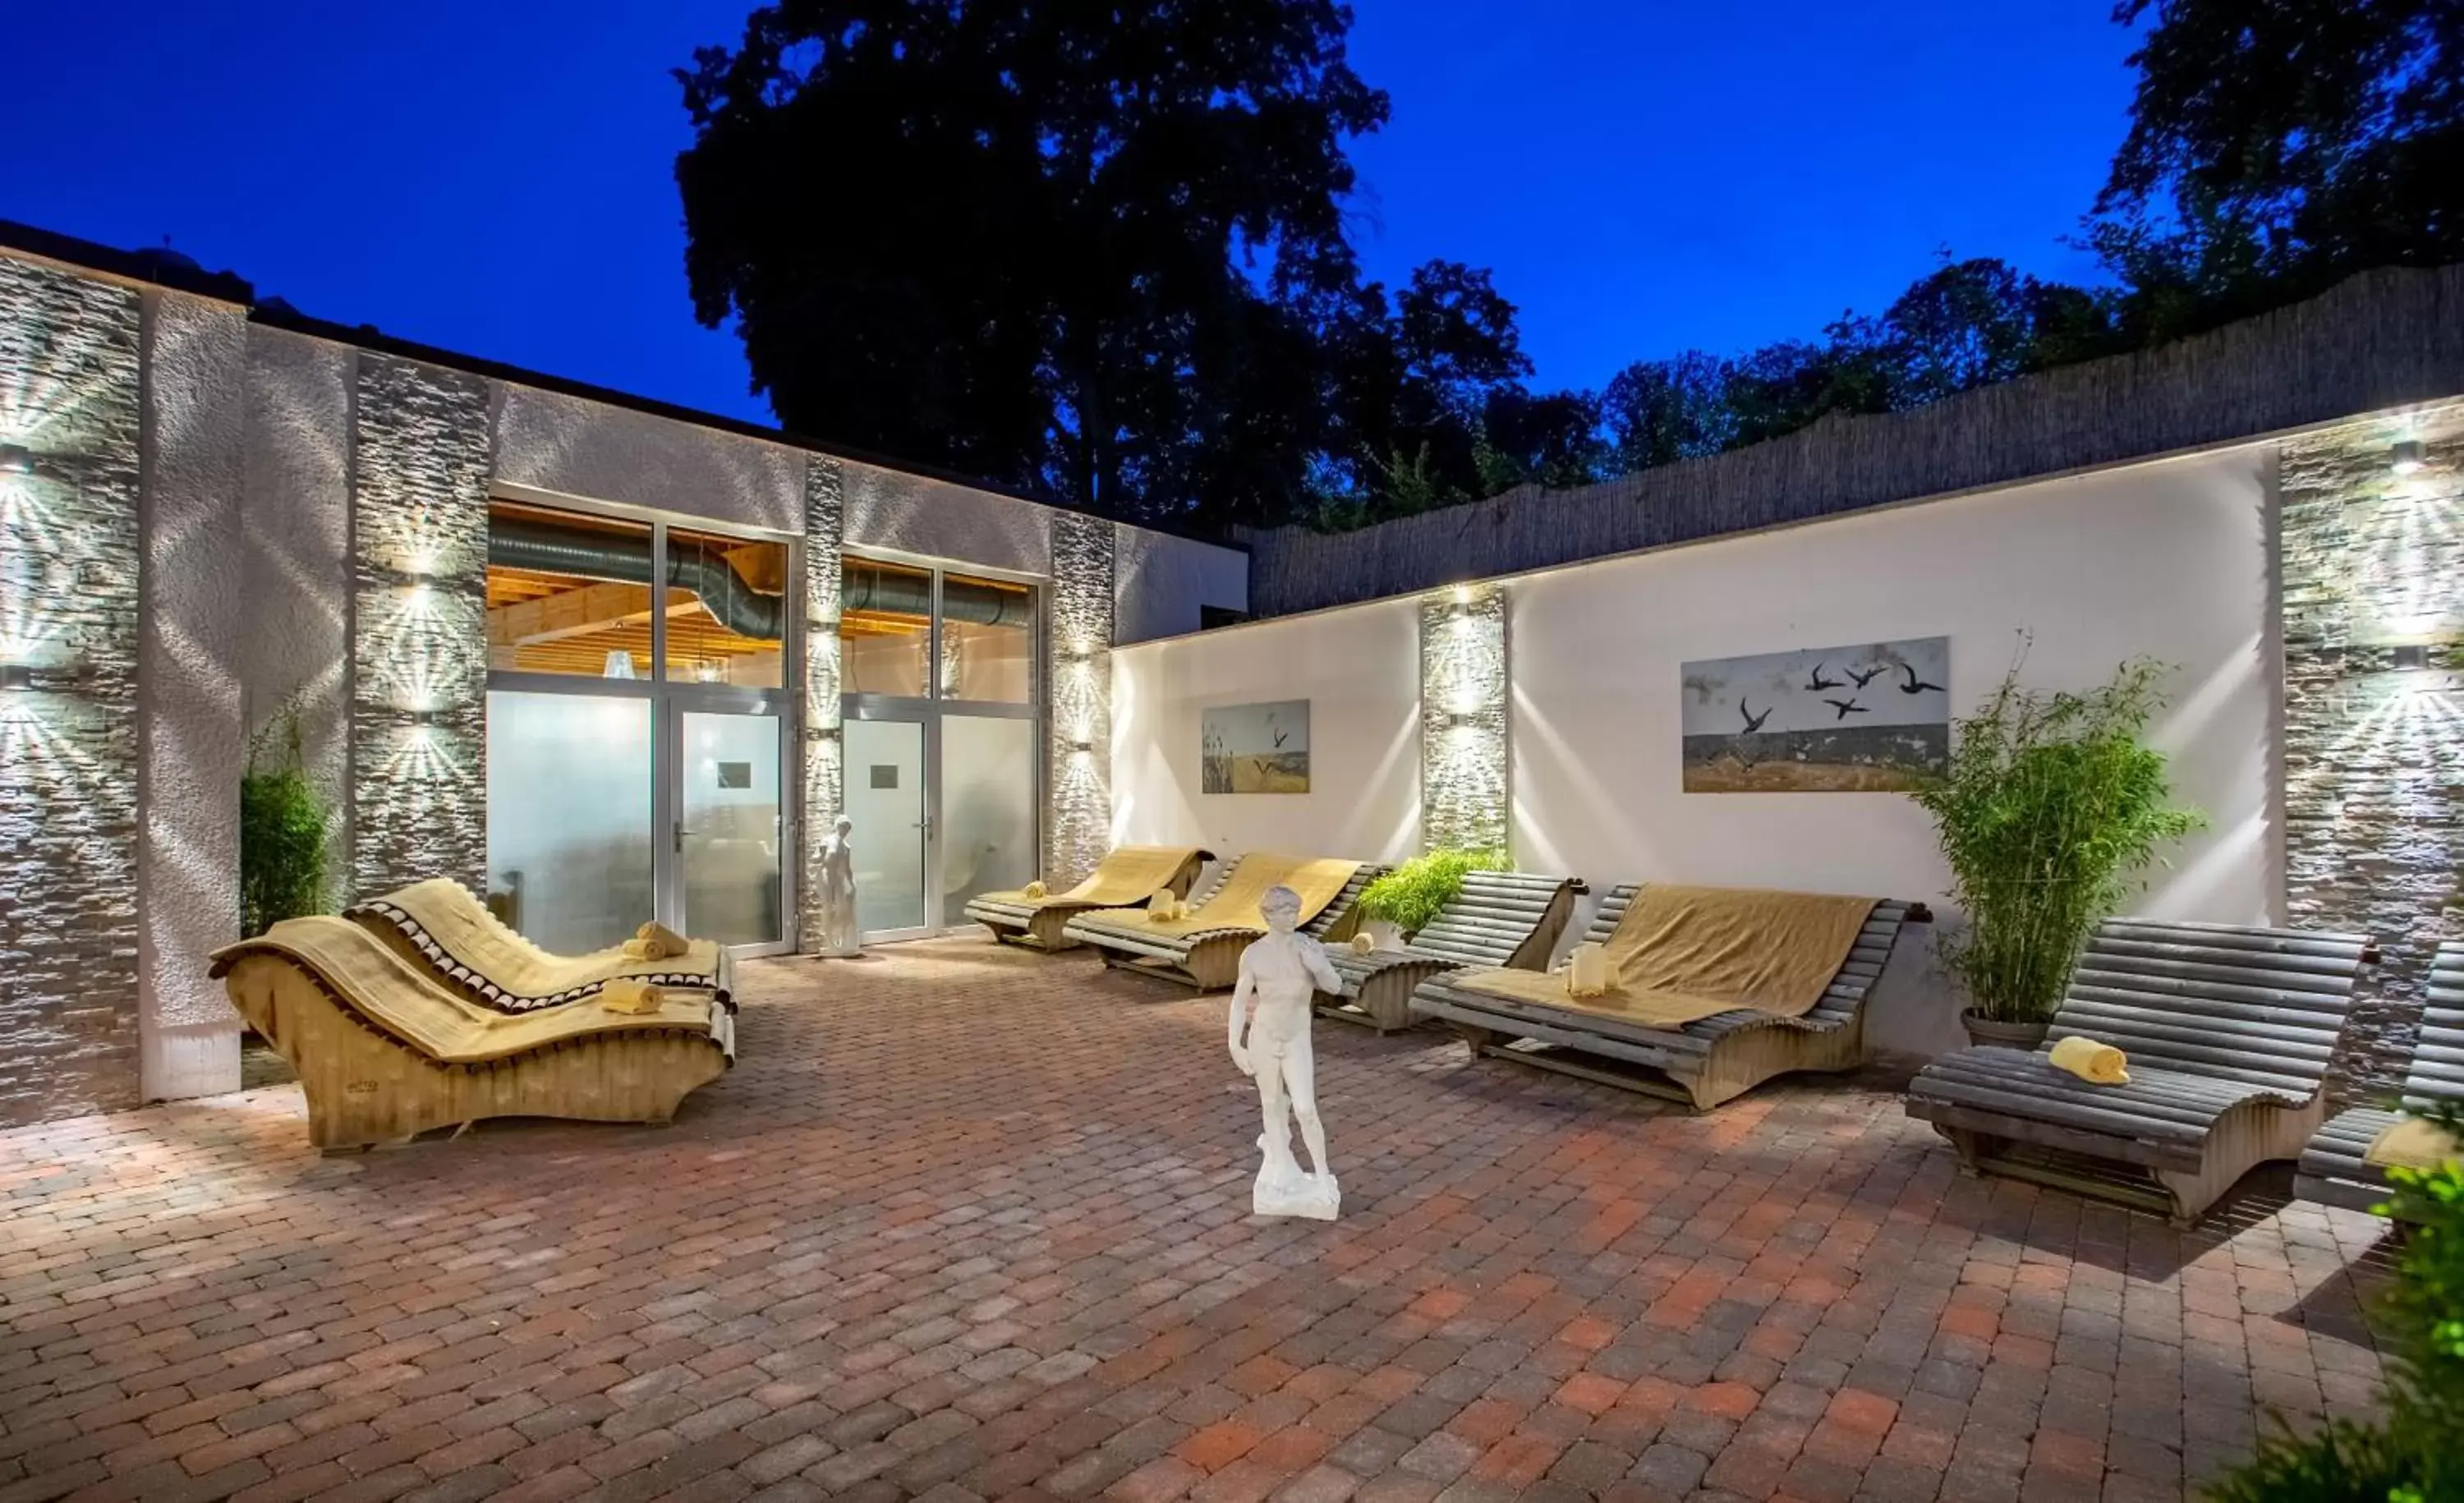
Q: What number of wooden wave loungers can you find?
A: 8